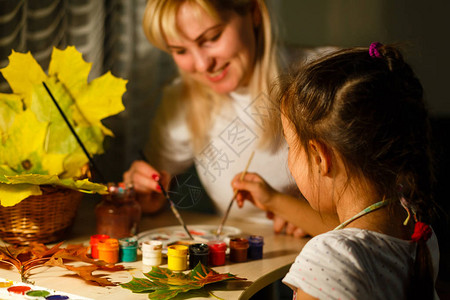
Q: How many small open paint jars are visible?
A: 9